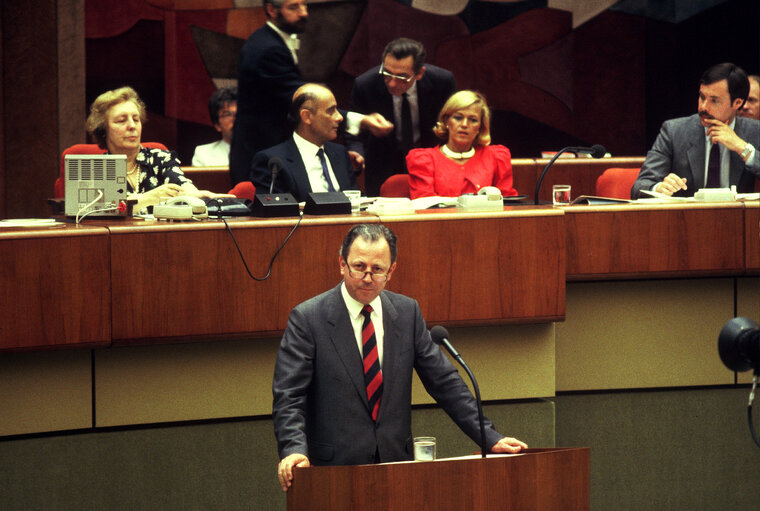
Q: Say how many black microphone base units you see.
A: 2